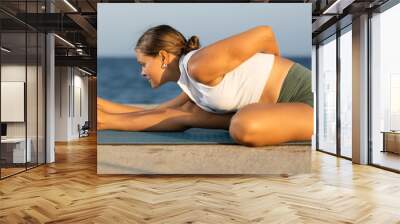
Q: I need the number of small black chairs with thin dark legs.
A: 1